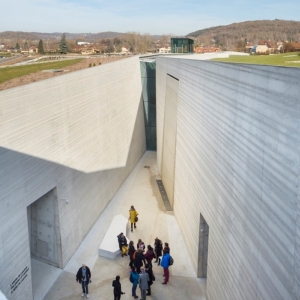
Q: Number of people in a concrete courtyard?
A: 14